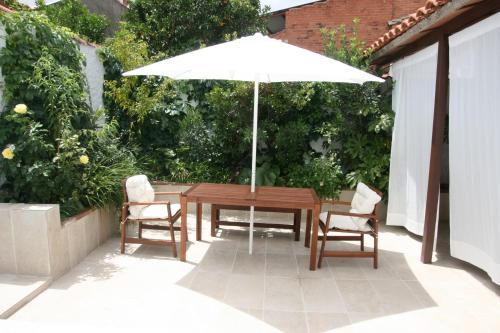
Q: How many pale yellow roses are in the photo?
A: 3